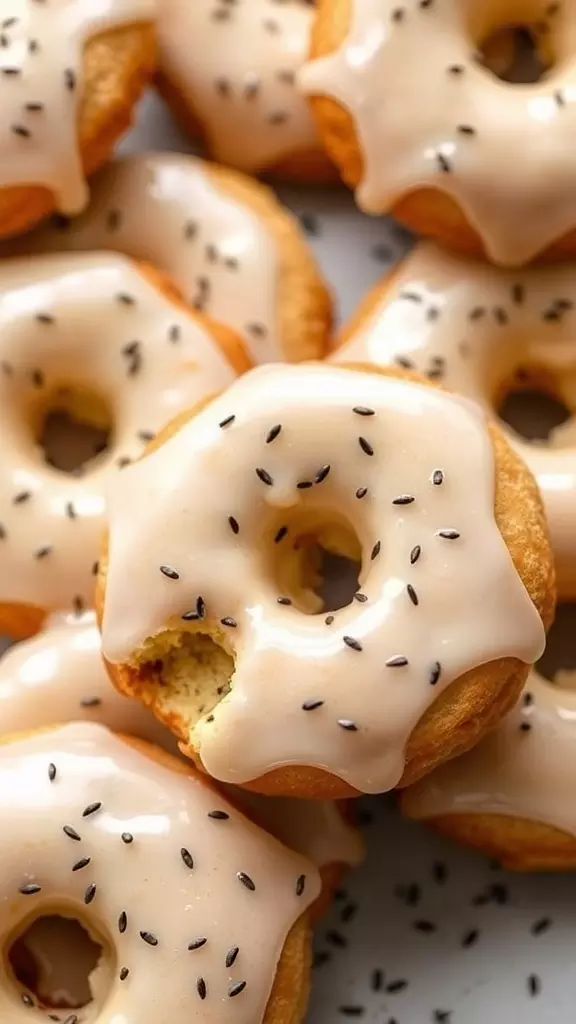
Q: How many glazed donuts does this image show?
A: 10